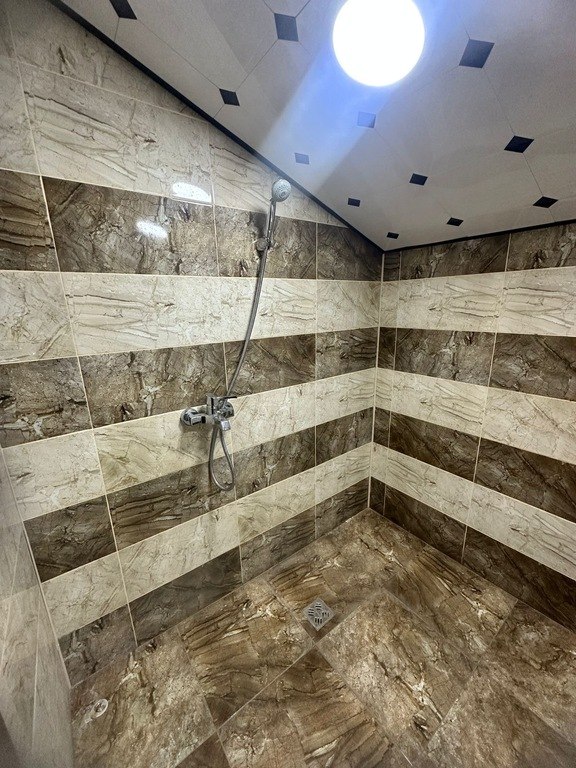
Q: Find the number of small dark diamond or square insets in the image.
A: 12